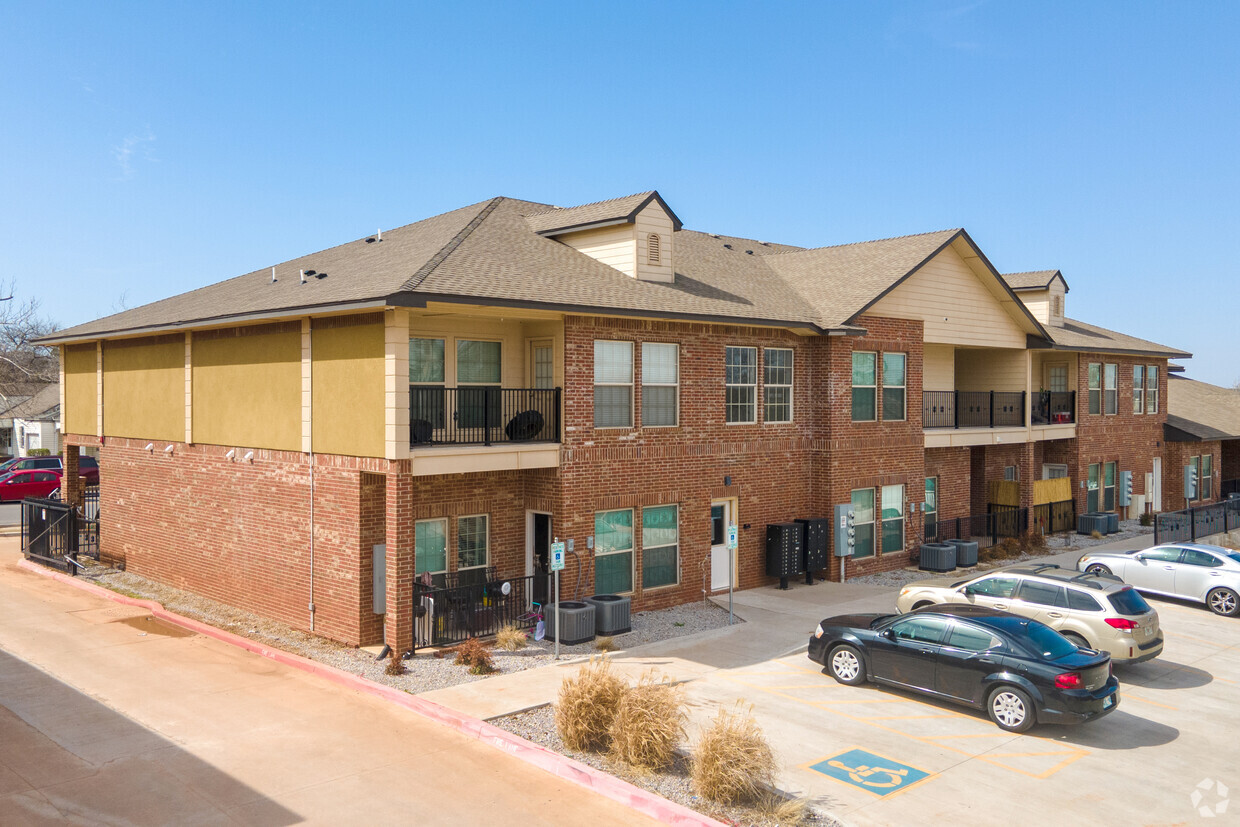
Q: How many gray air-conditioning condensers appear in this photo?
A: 6